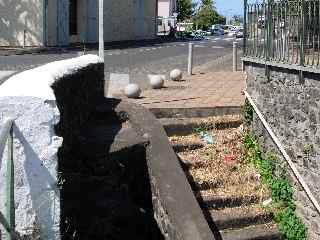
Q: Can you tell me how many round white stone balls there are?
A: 3